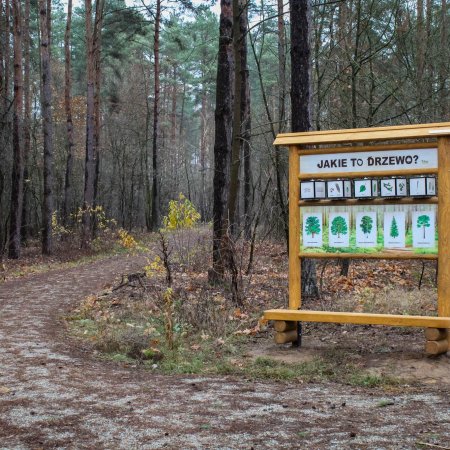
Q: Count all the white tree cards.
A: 5